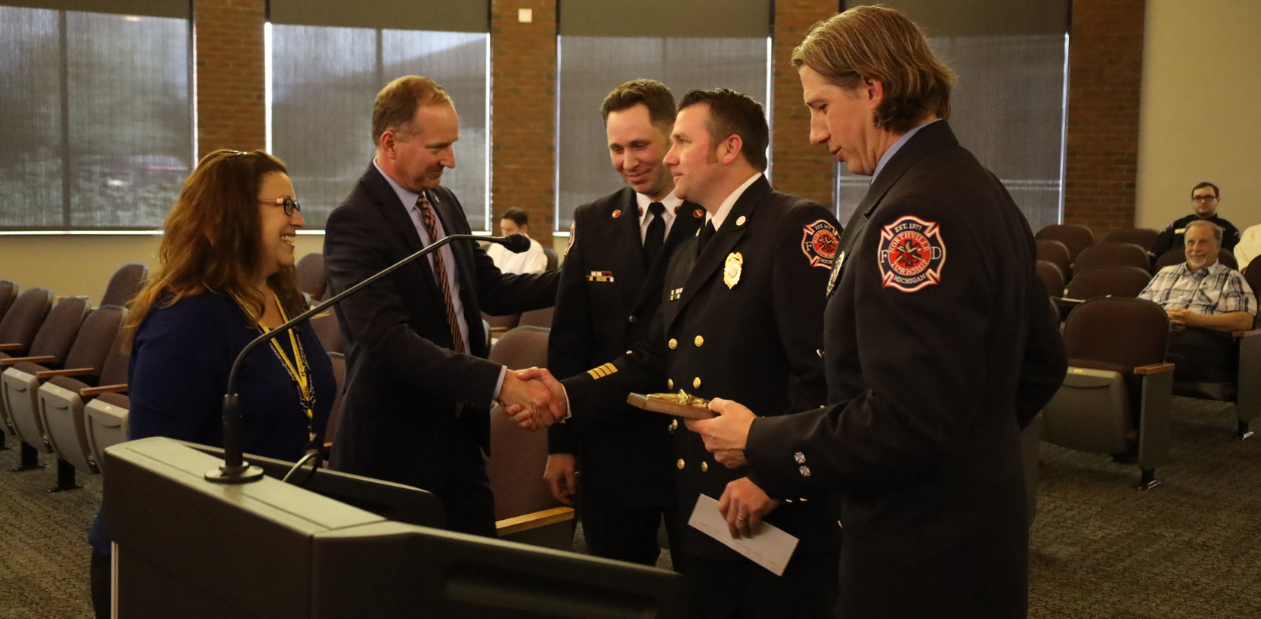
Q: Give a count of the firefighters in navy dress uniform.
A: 3